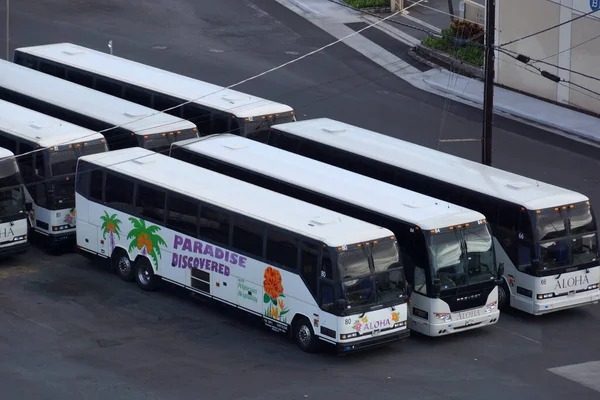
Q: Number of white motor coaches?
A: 7